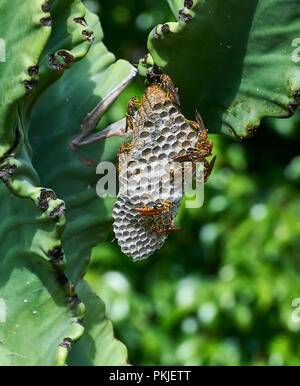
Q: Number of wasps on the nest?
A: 8